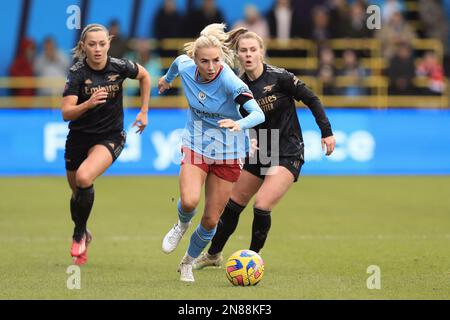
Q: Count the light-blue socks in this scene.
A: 2